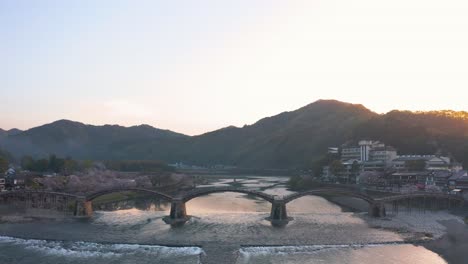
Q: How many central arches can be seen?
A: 3